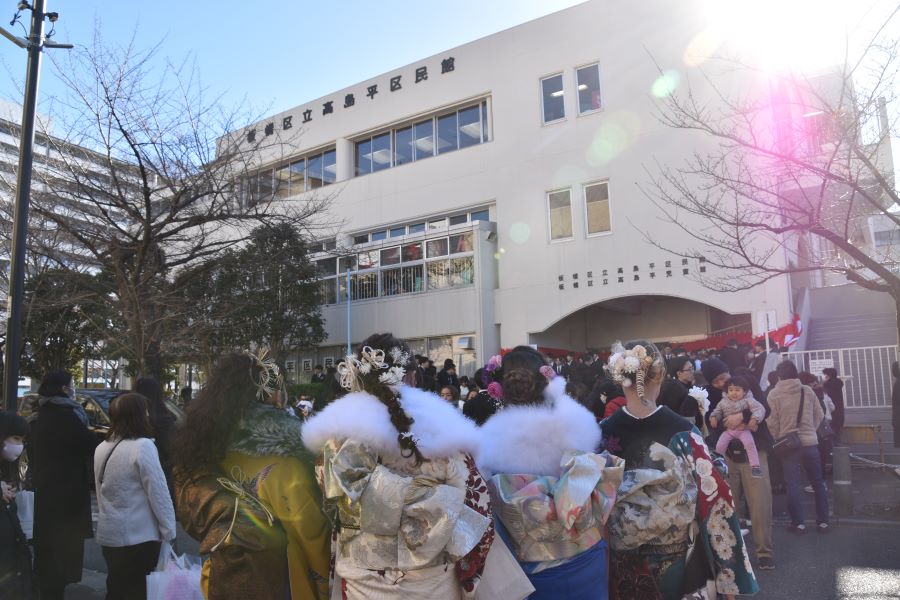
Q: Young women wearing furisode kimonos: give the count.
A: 4